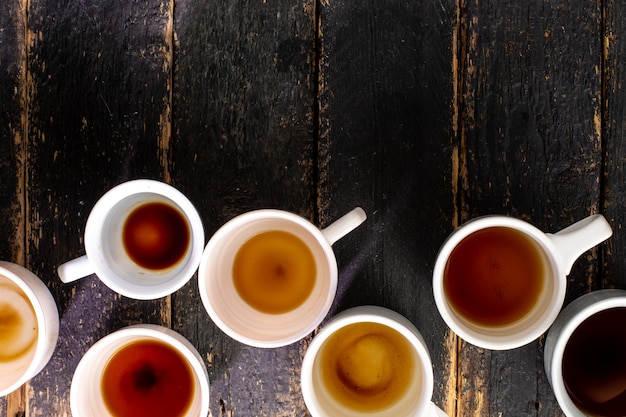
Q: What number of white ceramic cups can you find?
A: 7